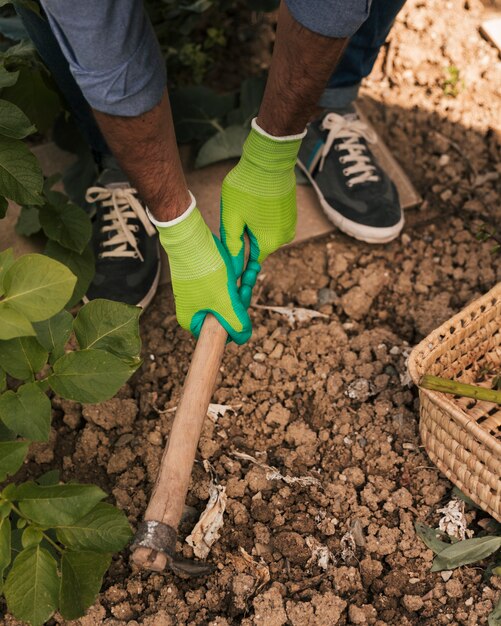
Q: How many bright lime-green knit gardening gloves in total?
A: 2